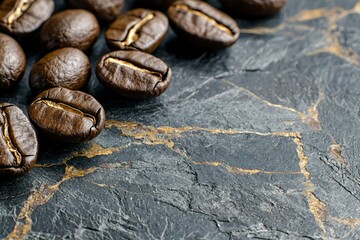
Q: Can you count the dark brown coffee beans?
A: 12